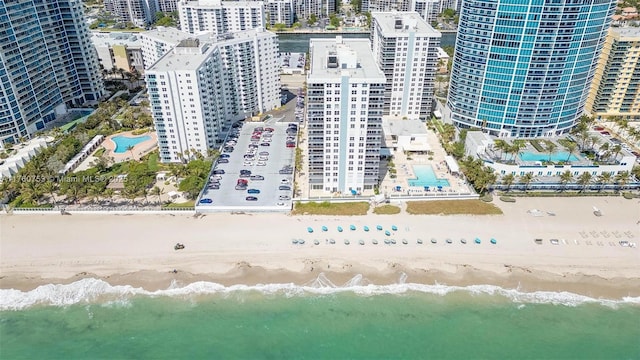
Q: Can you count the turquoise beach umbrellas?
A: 10